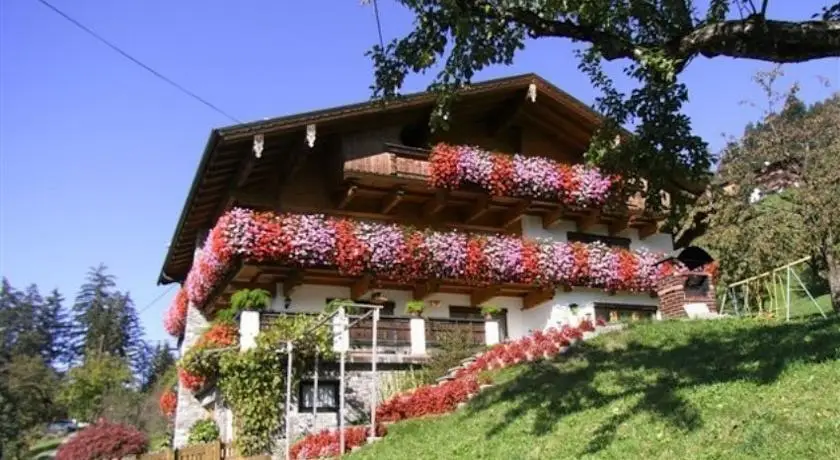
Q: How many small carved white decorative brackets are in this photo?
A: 3